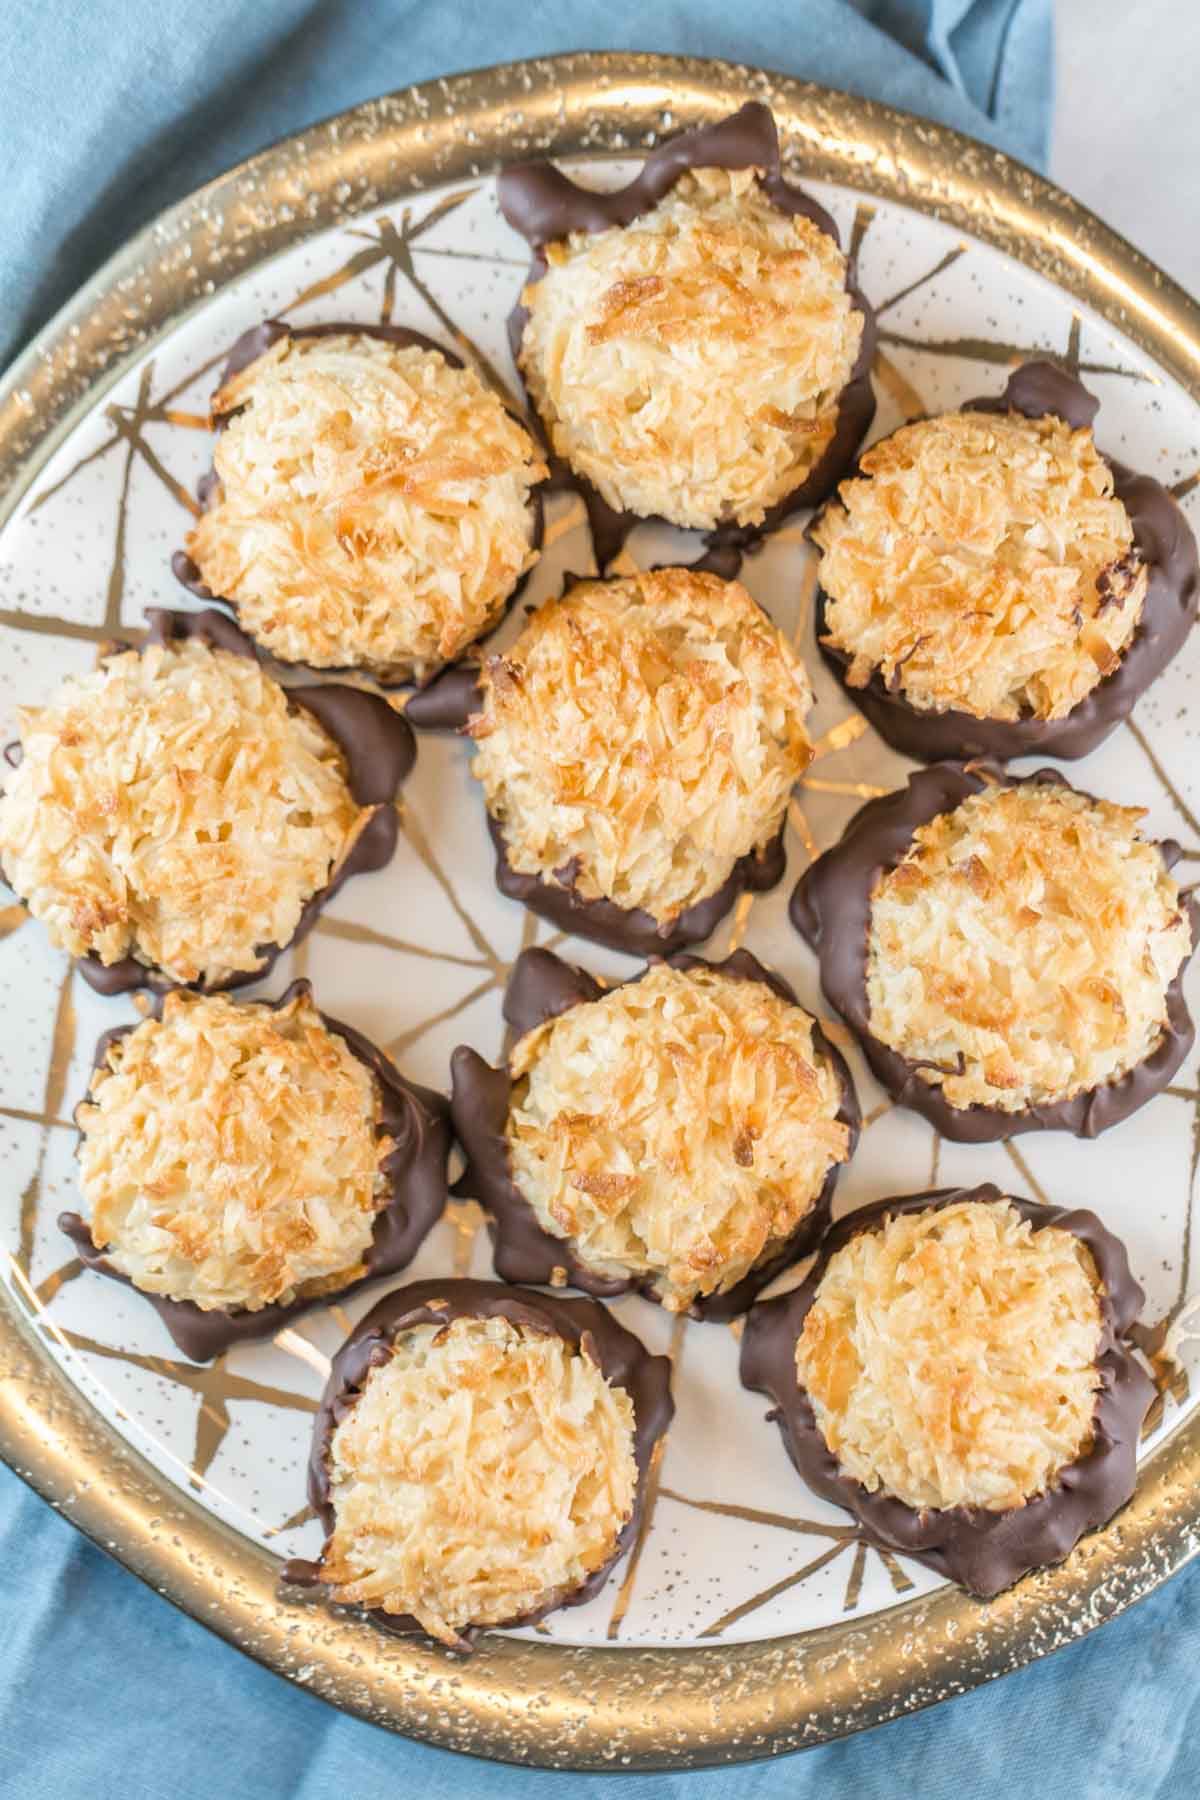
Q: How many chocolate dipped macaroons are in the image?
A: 10